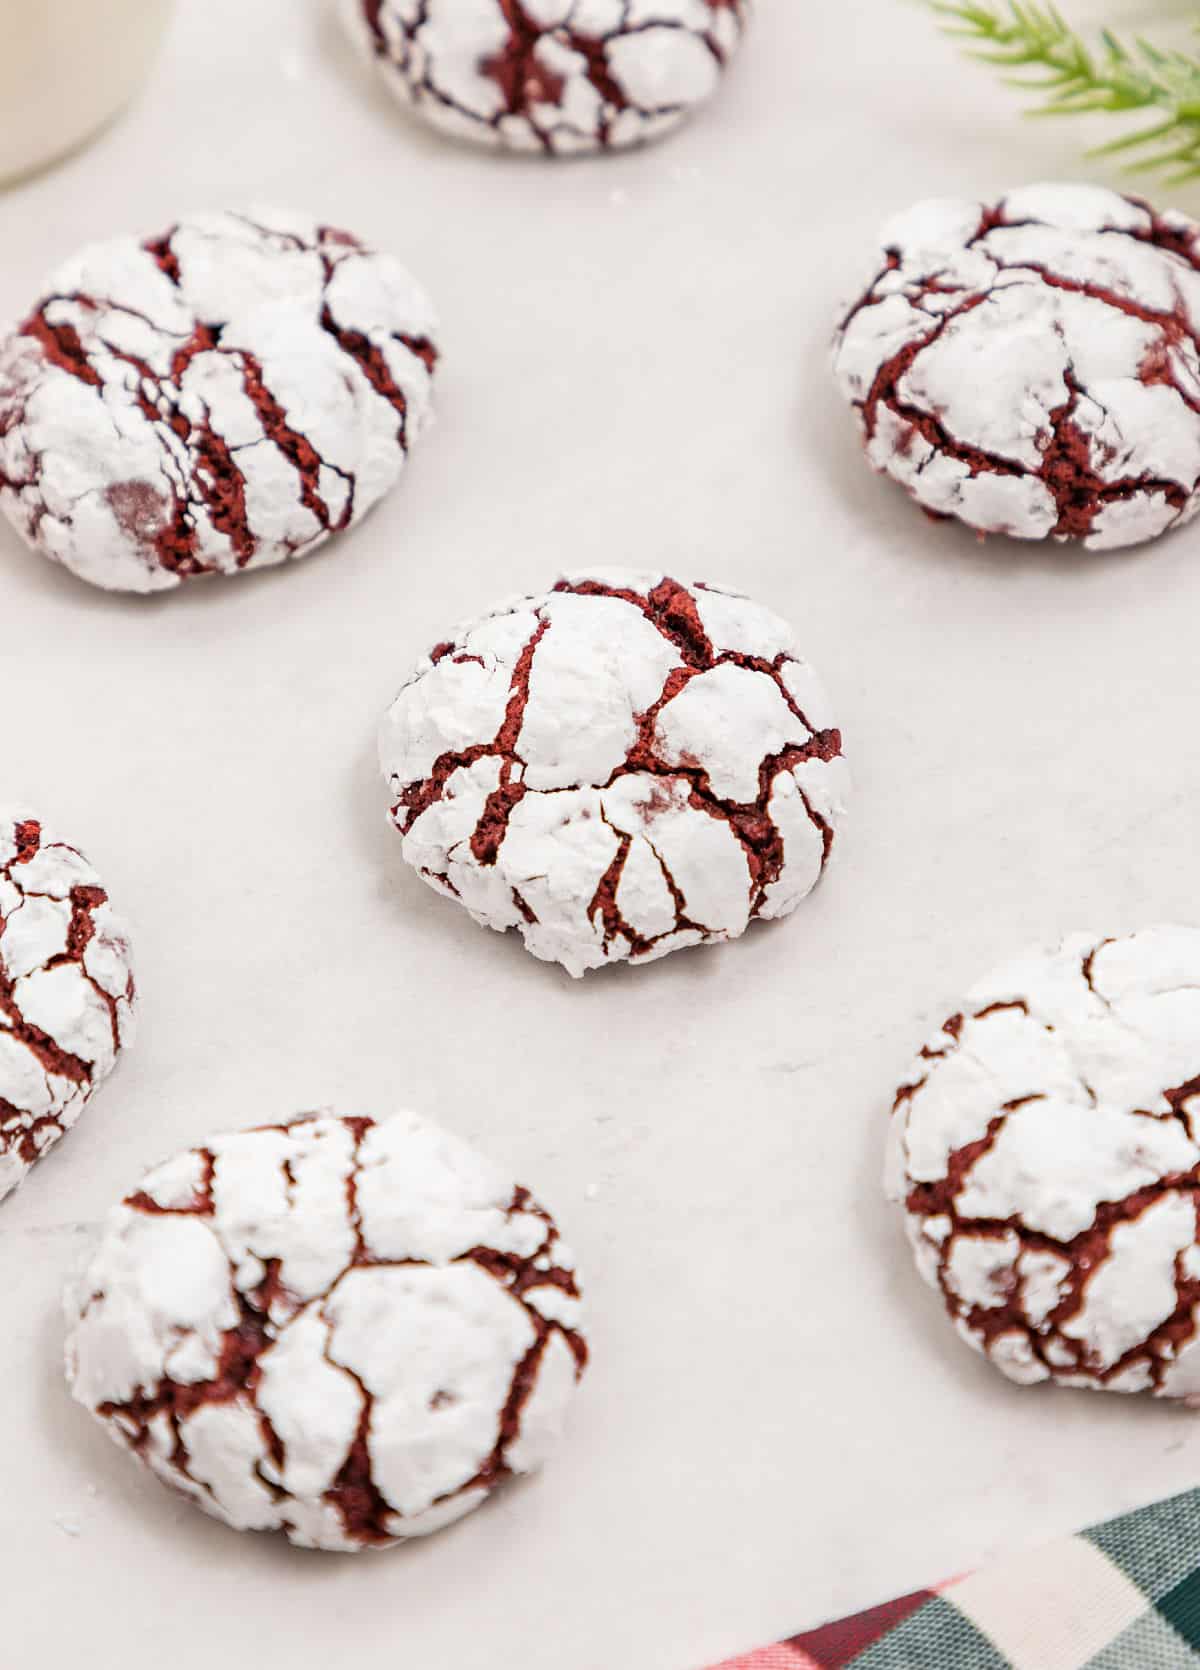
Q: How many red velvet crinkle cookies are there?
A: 7